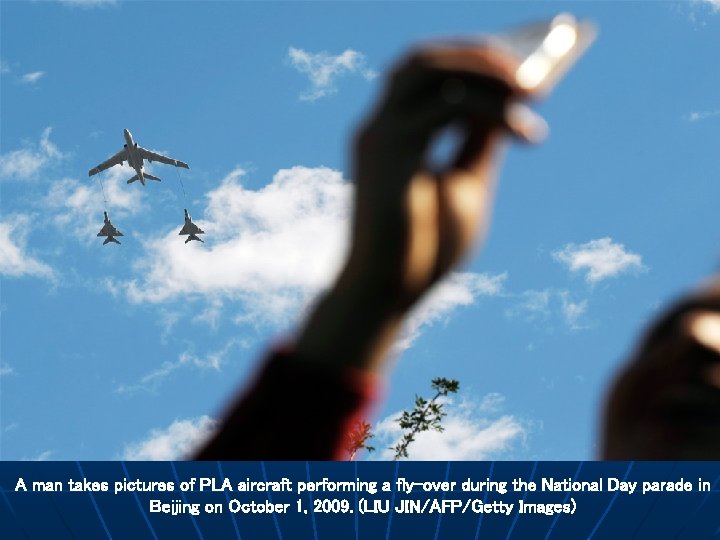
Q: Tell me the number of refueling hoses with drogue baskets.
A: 2